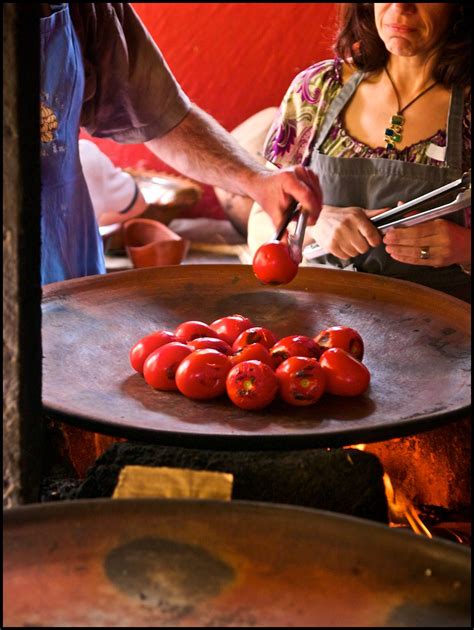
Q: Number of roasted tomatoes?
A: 14